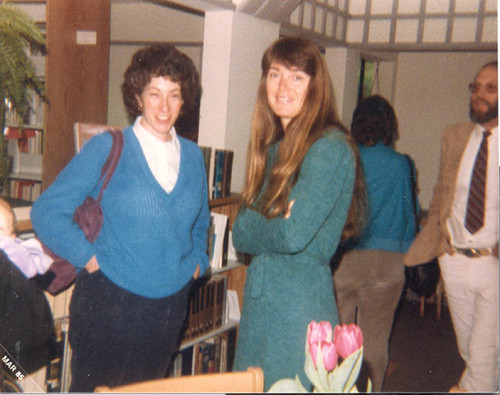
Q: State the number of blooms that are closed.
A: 3